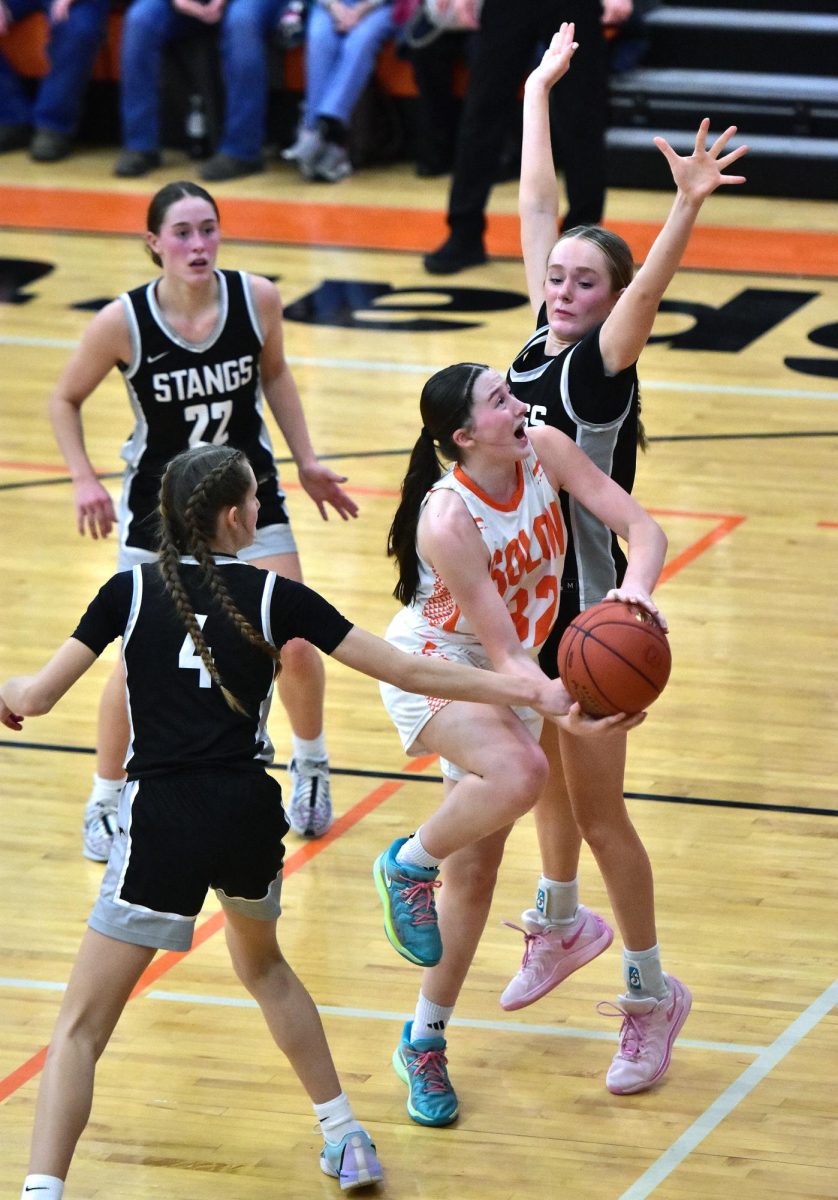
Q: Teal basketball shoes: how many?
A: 2